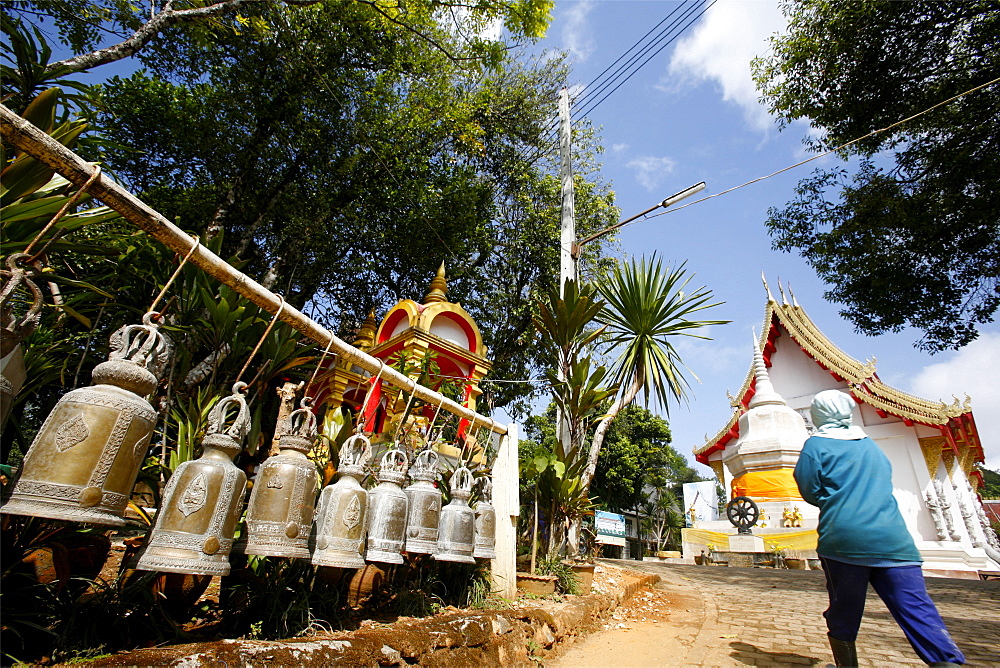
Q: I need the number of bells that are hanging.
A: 9